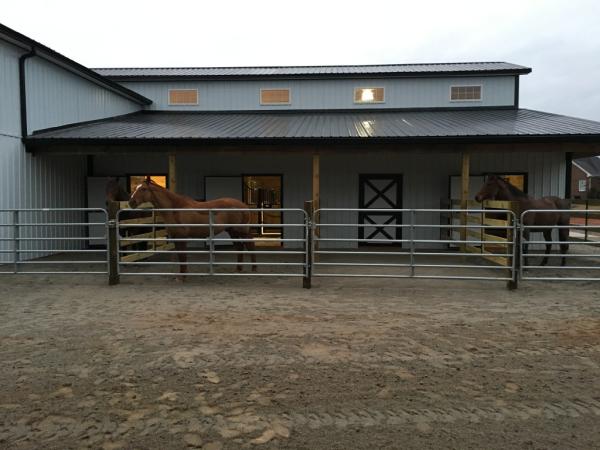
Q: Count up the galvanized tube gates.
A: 4